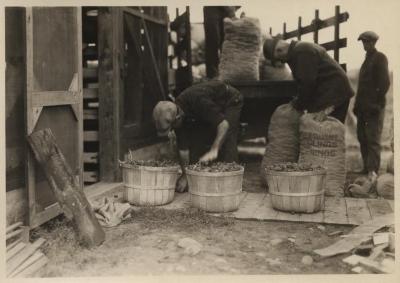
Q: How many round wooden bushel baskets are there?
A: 3